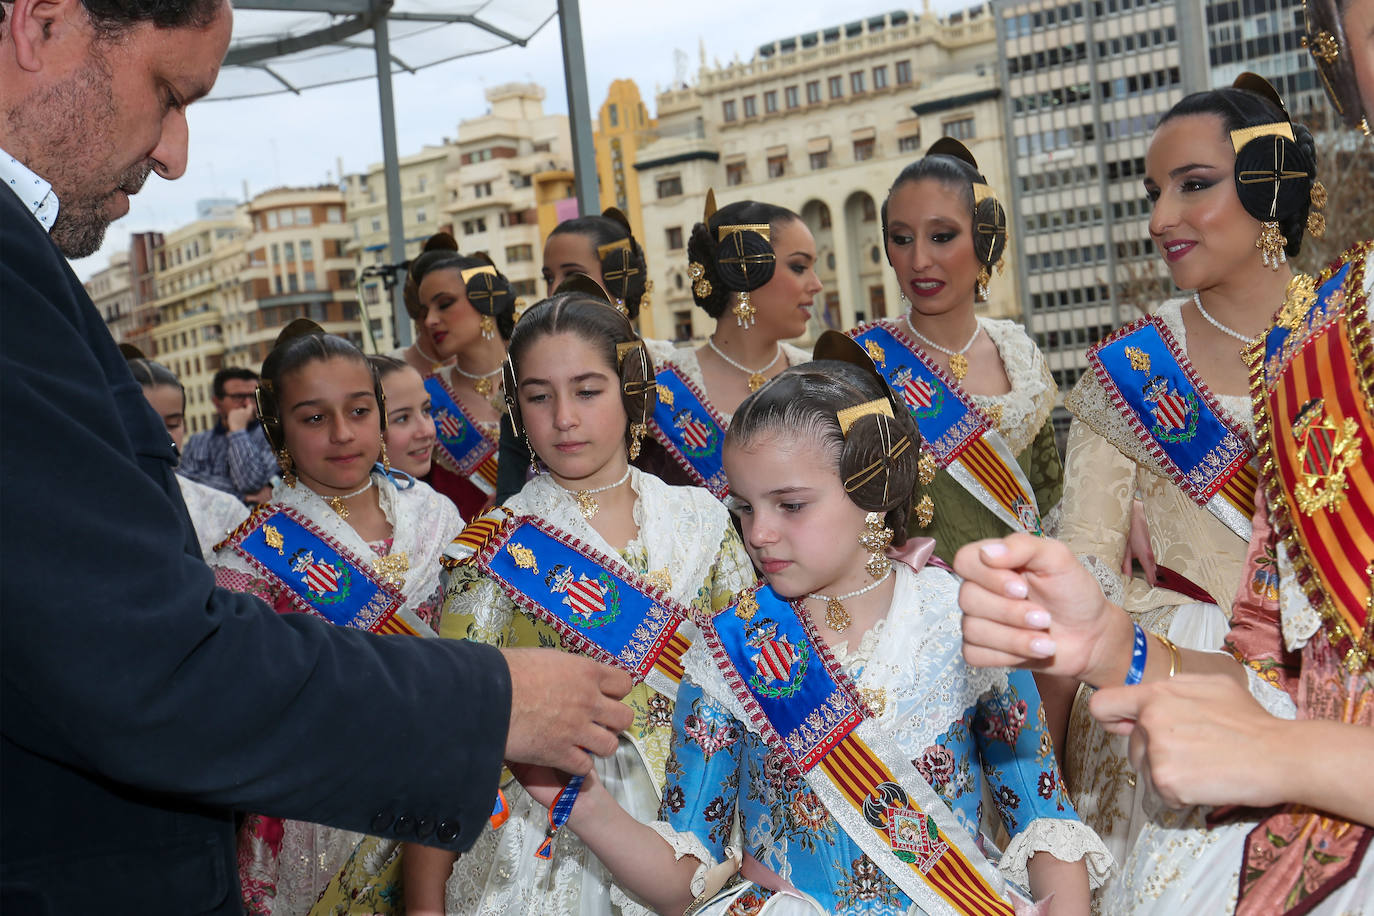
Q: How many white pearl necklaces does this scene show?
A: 8